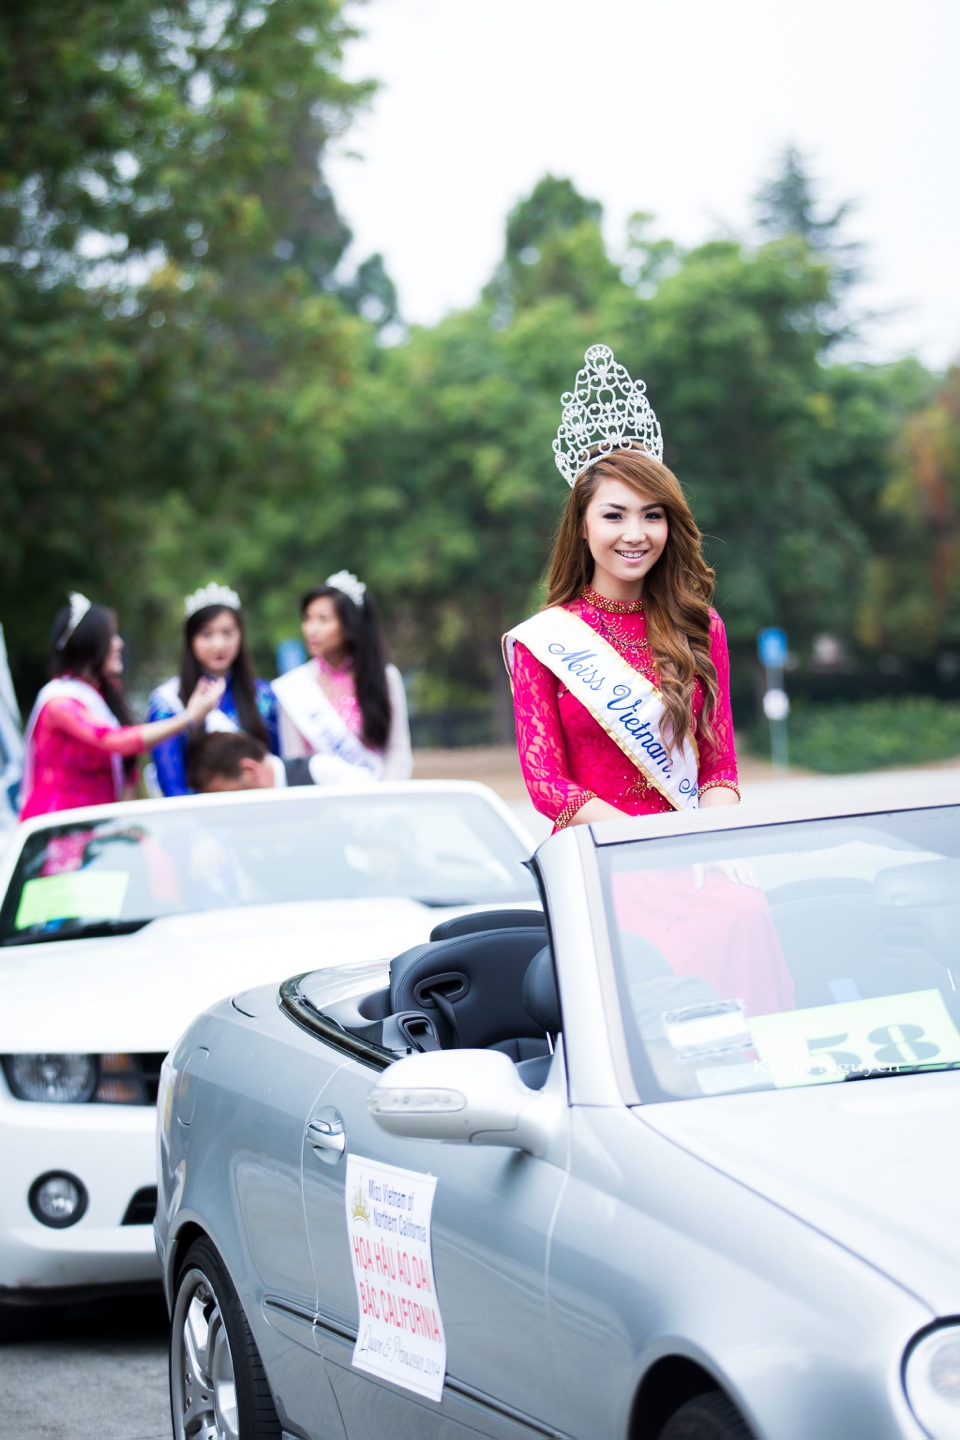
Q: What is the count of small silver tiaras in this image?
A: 3